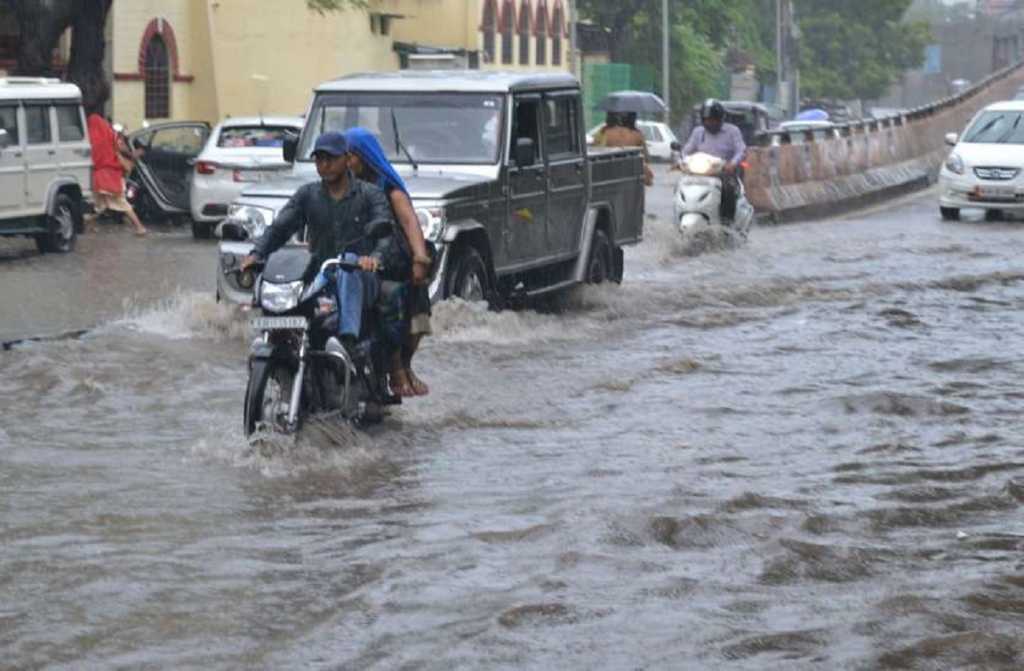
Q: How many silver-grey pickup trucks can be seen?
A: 1